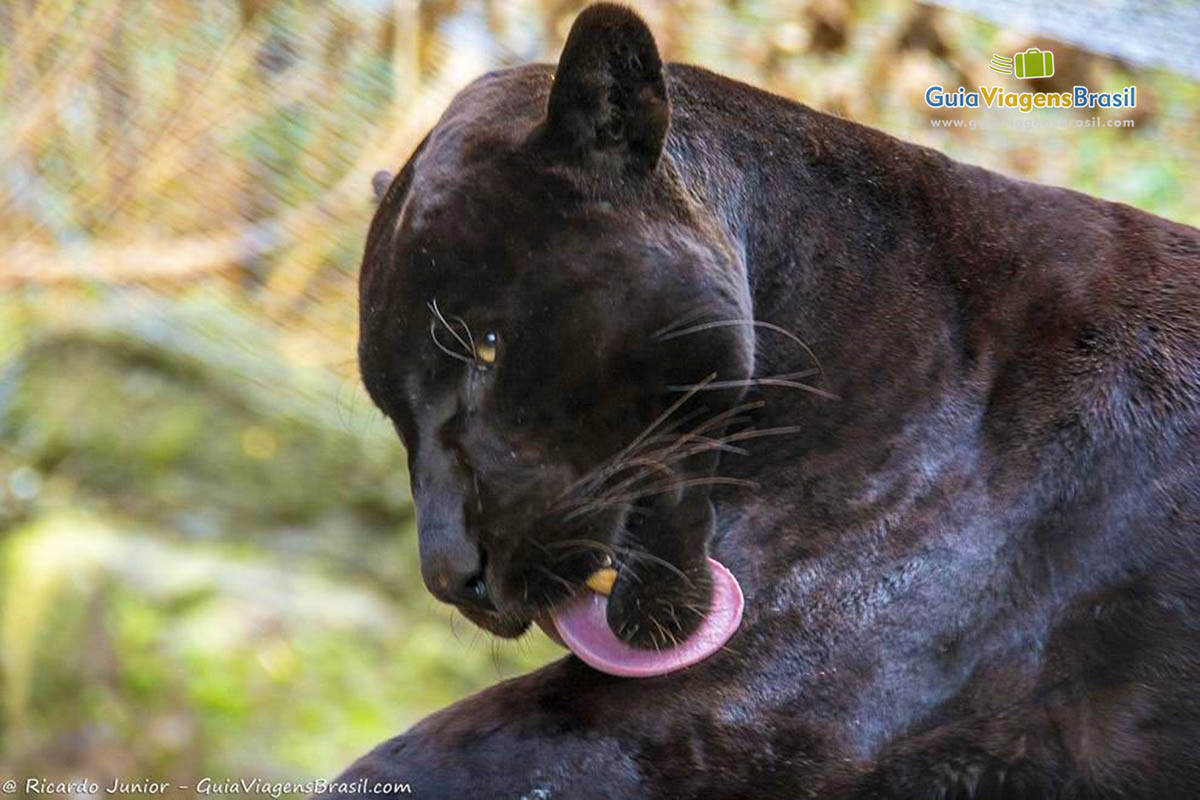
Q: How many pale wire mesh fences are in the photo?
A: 1